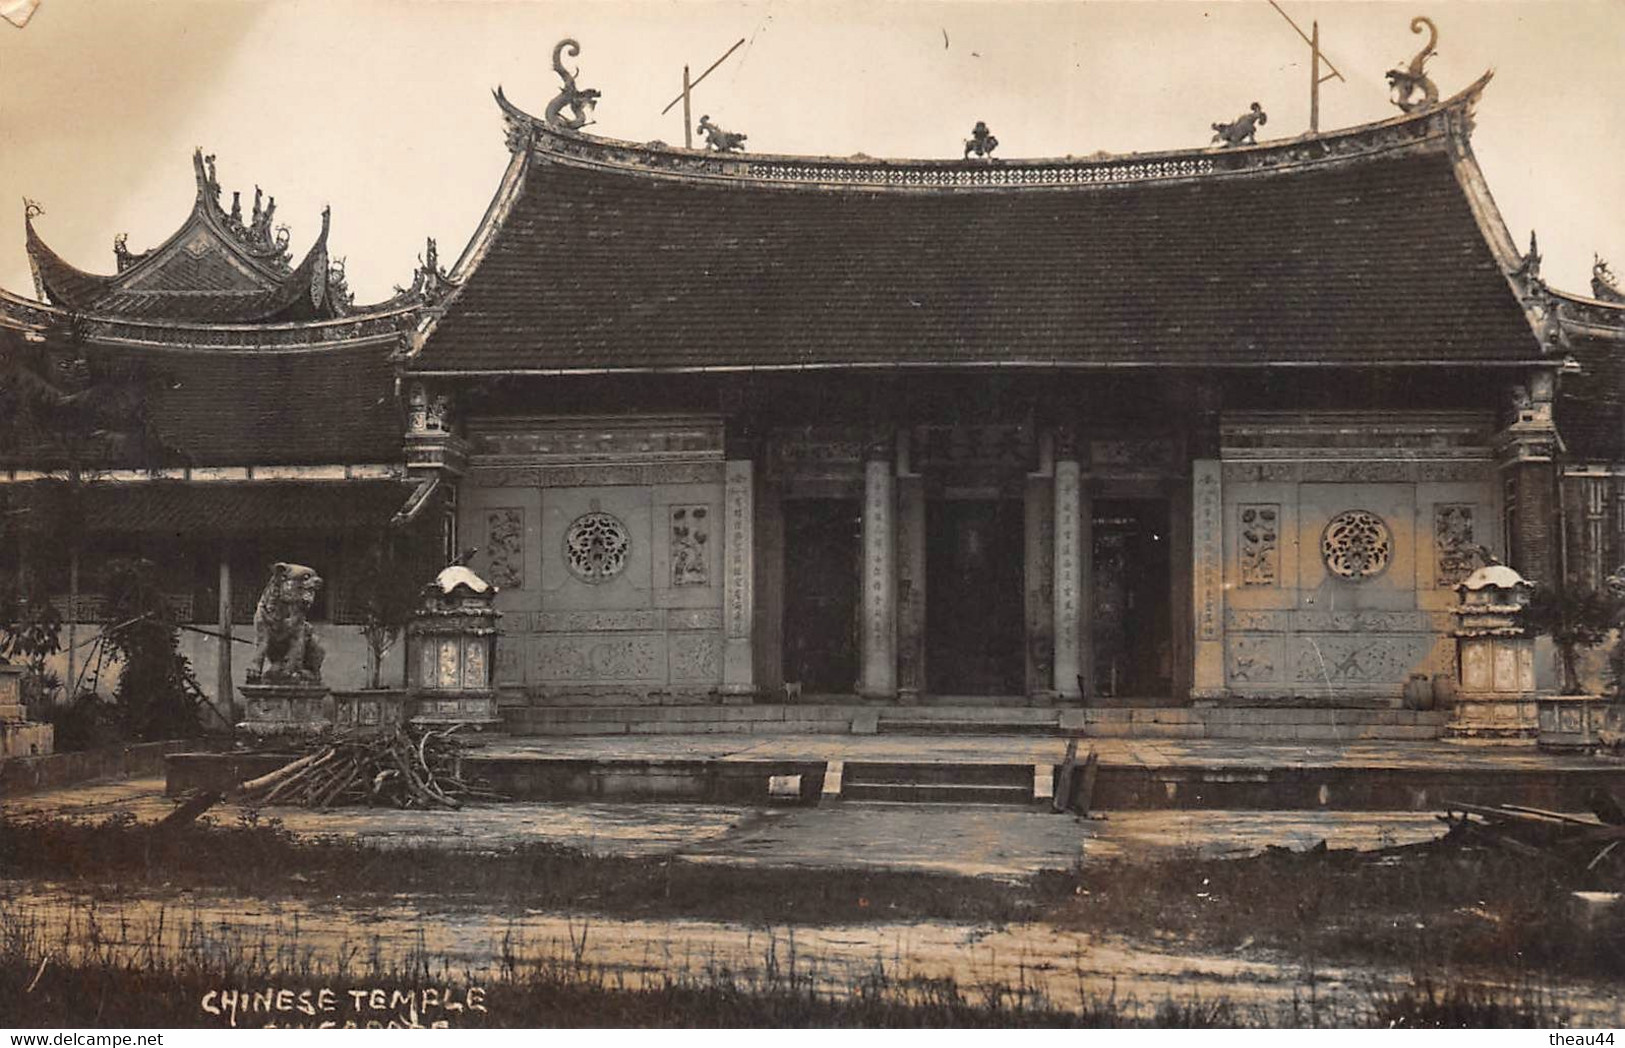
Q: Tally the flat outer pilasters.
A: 2